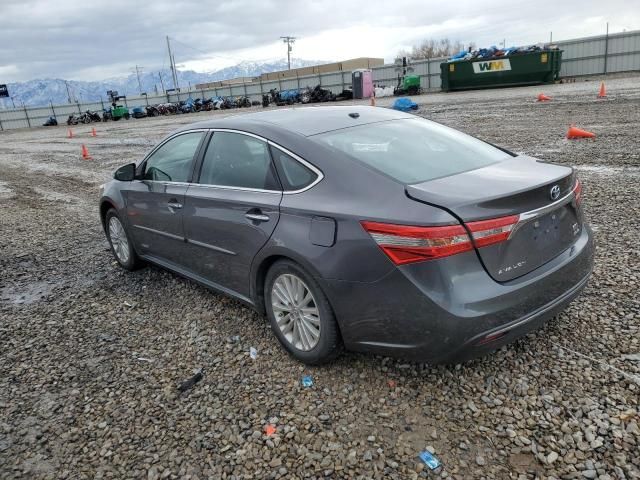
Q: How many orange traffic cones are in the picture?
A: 6